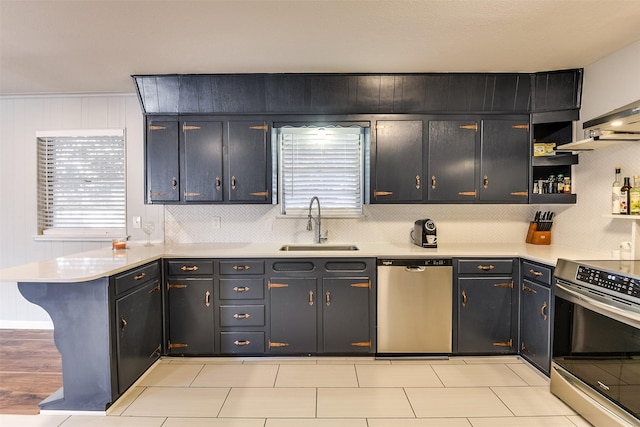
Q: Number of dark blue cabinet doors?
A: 12